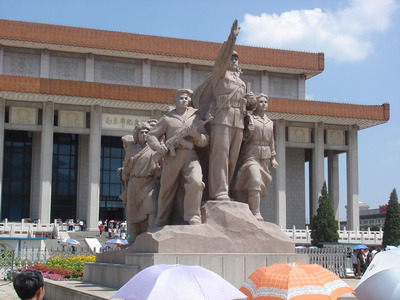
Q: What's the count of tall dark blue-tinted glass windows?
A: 3